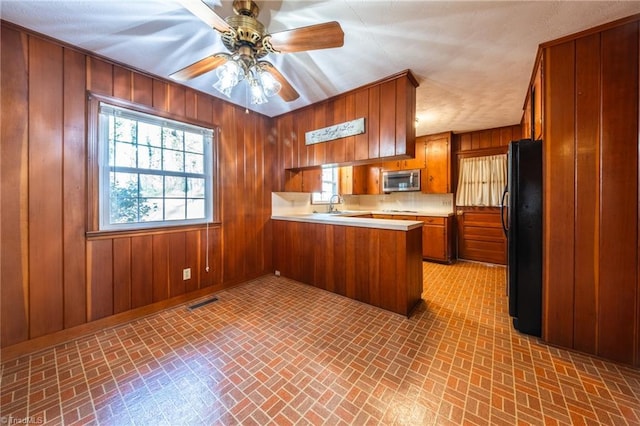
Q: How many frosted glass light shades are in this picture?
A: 4